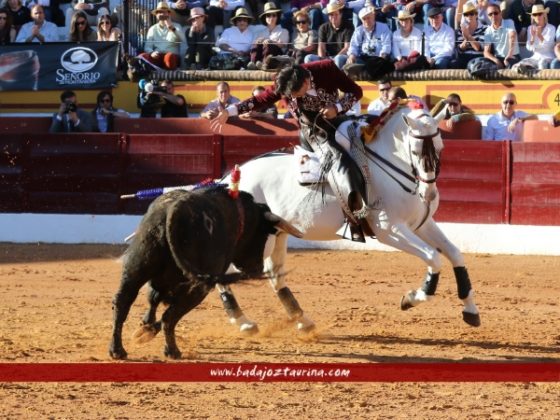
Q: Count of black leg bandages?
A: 4